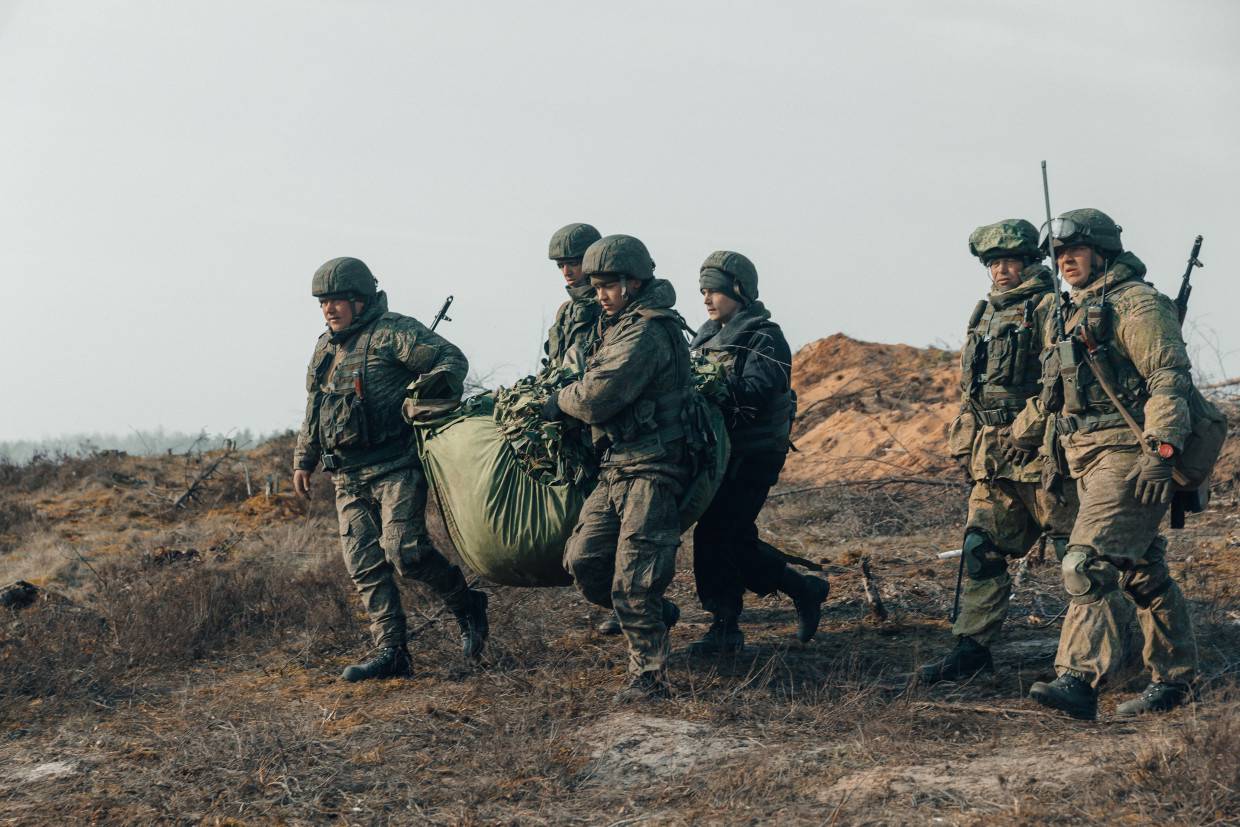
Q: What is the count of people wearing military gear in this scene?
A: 6